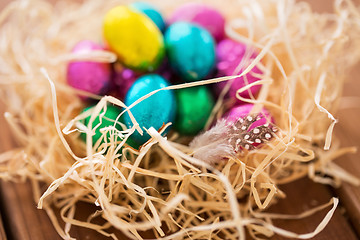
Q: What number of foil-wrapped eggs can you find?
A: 11